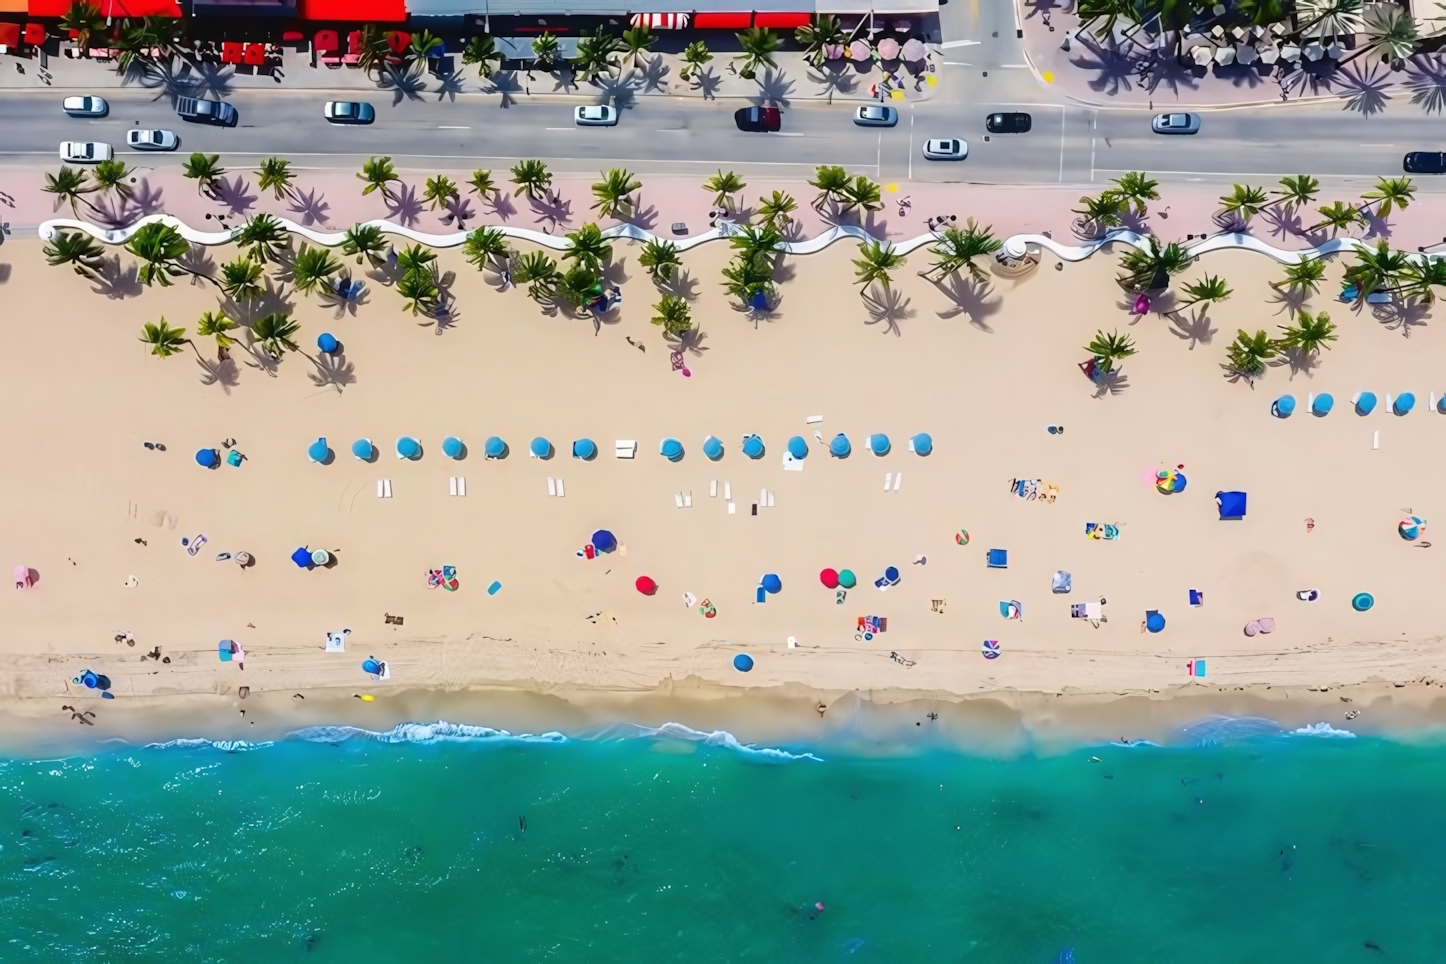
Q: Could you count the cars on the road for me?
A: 12